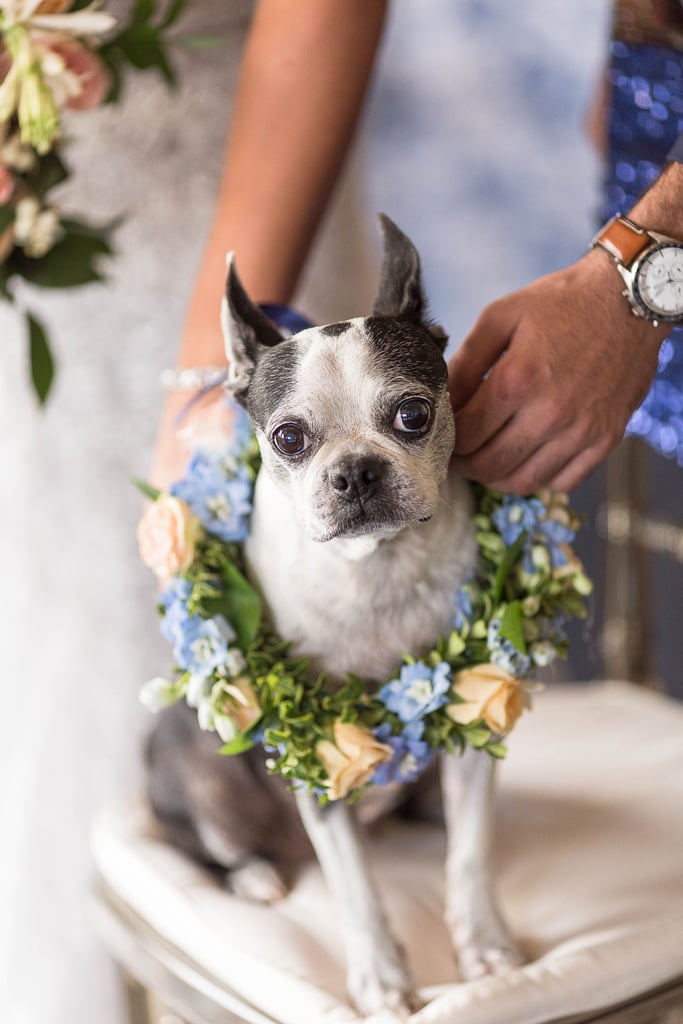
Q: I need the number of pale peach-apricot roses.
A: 4